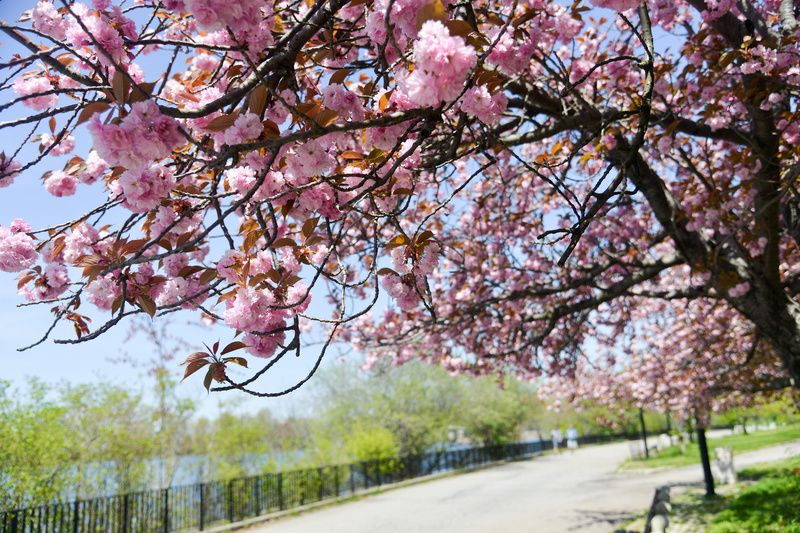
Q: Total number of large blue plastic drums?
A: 0